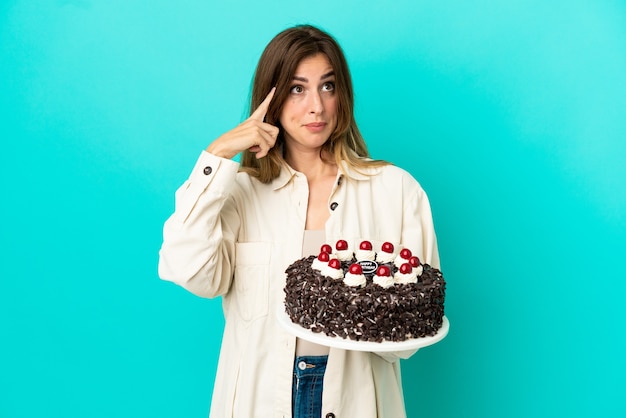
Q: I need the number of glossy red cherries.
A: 11